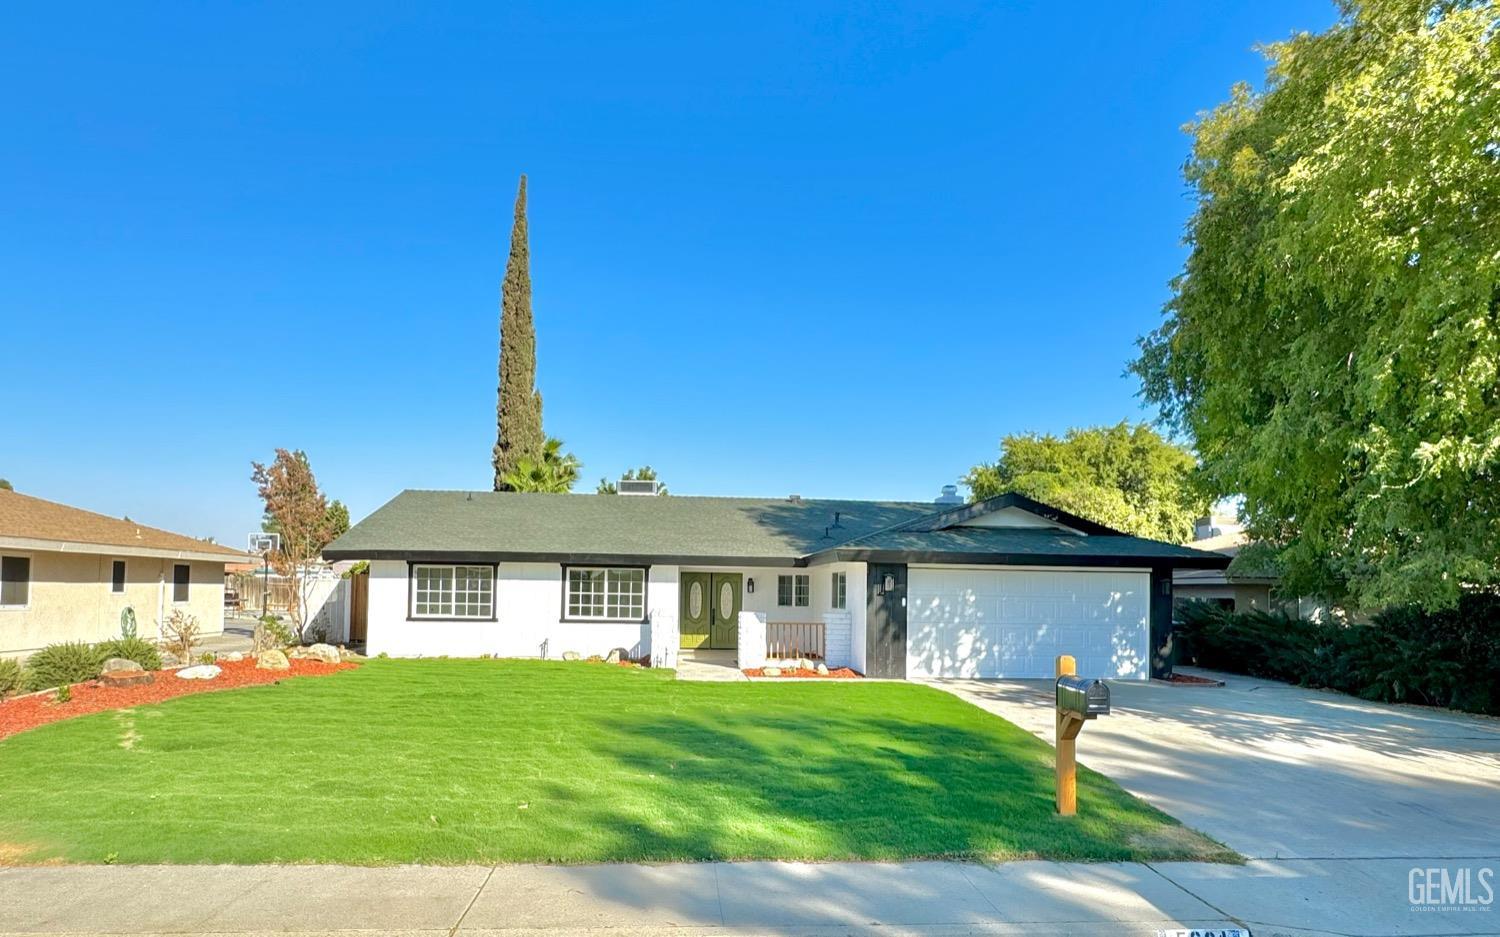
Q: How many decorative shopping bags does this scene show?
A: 0